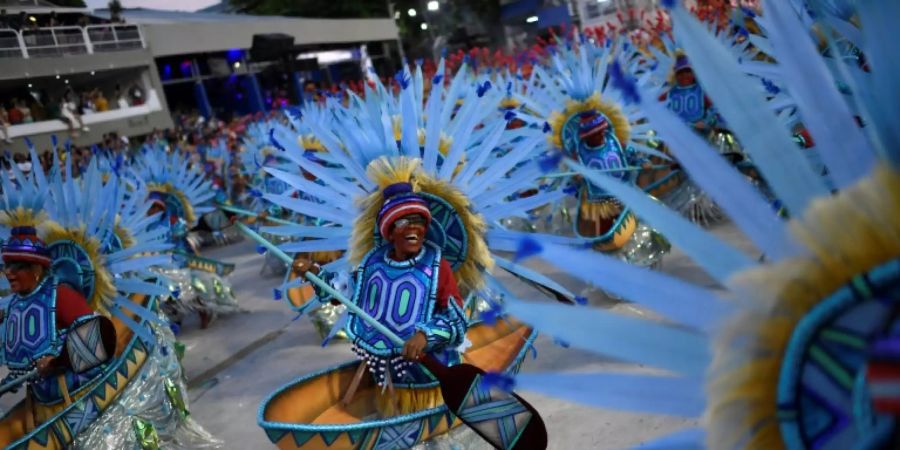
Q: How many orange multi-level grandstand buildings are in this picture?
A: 0